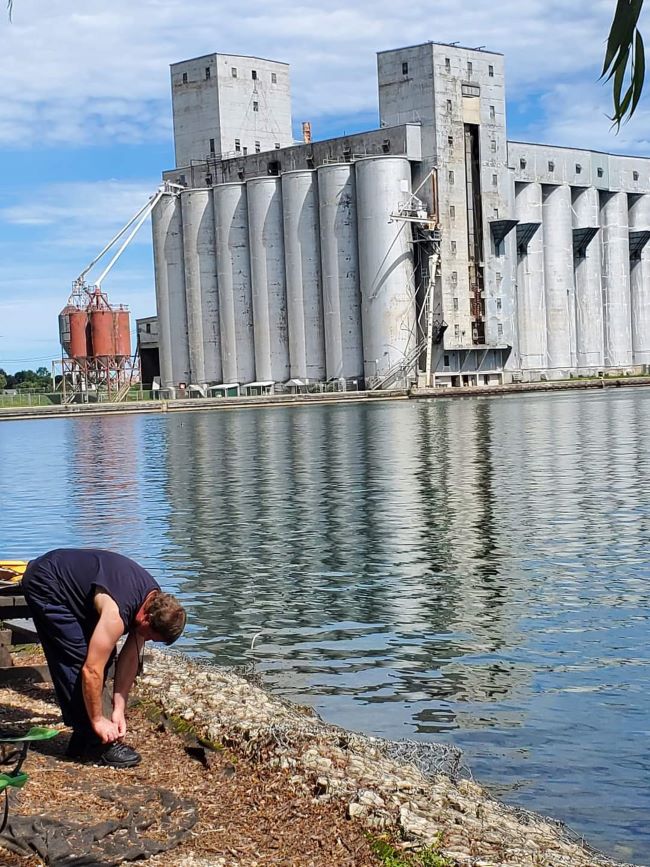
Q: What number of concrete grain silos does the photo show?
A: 12